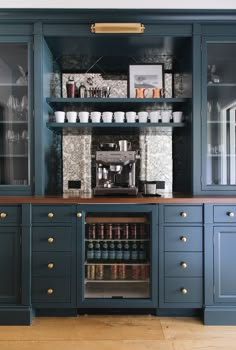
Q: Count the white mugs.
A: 11